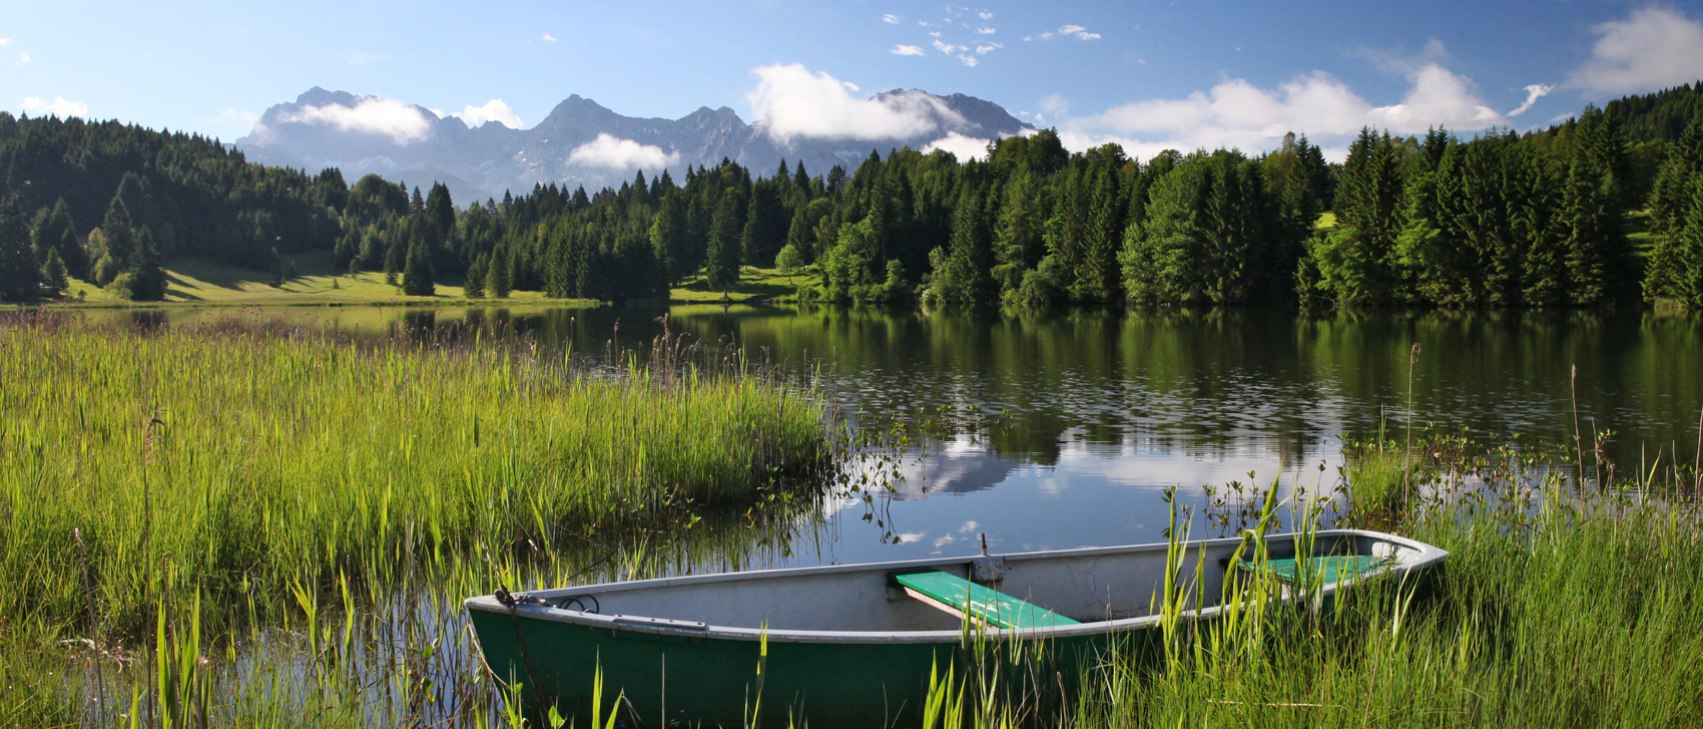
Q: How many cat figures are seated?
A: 0